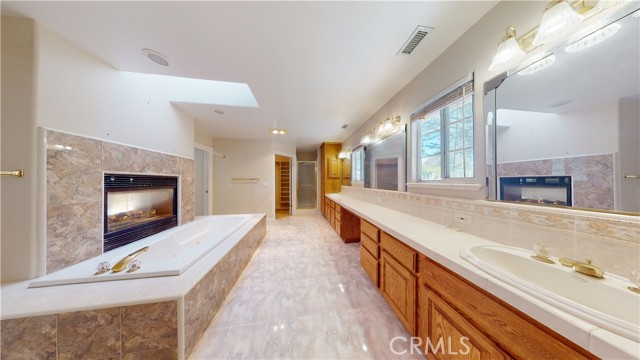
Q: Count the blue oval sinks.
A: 0